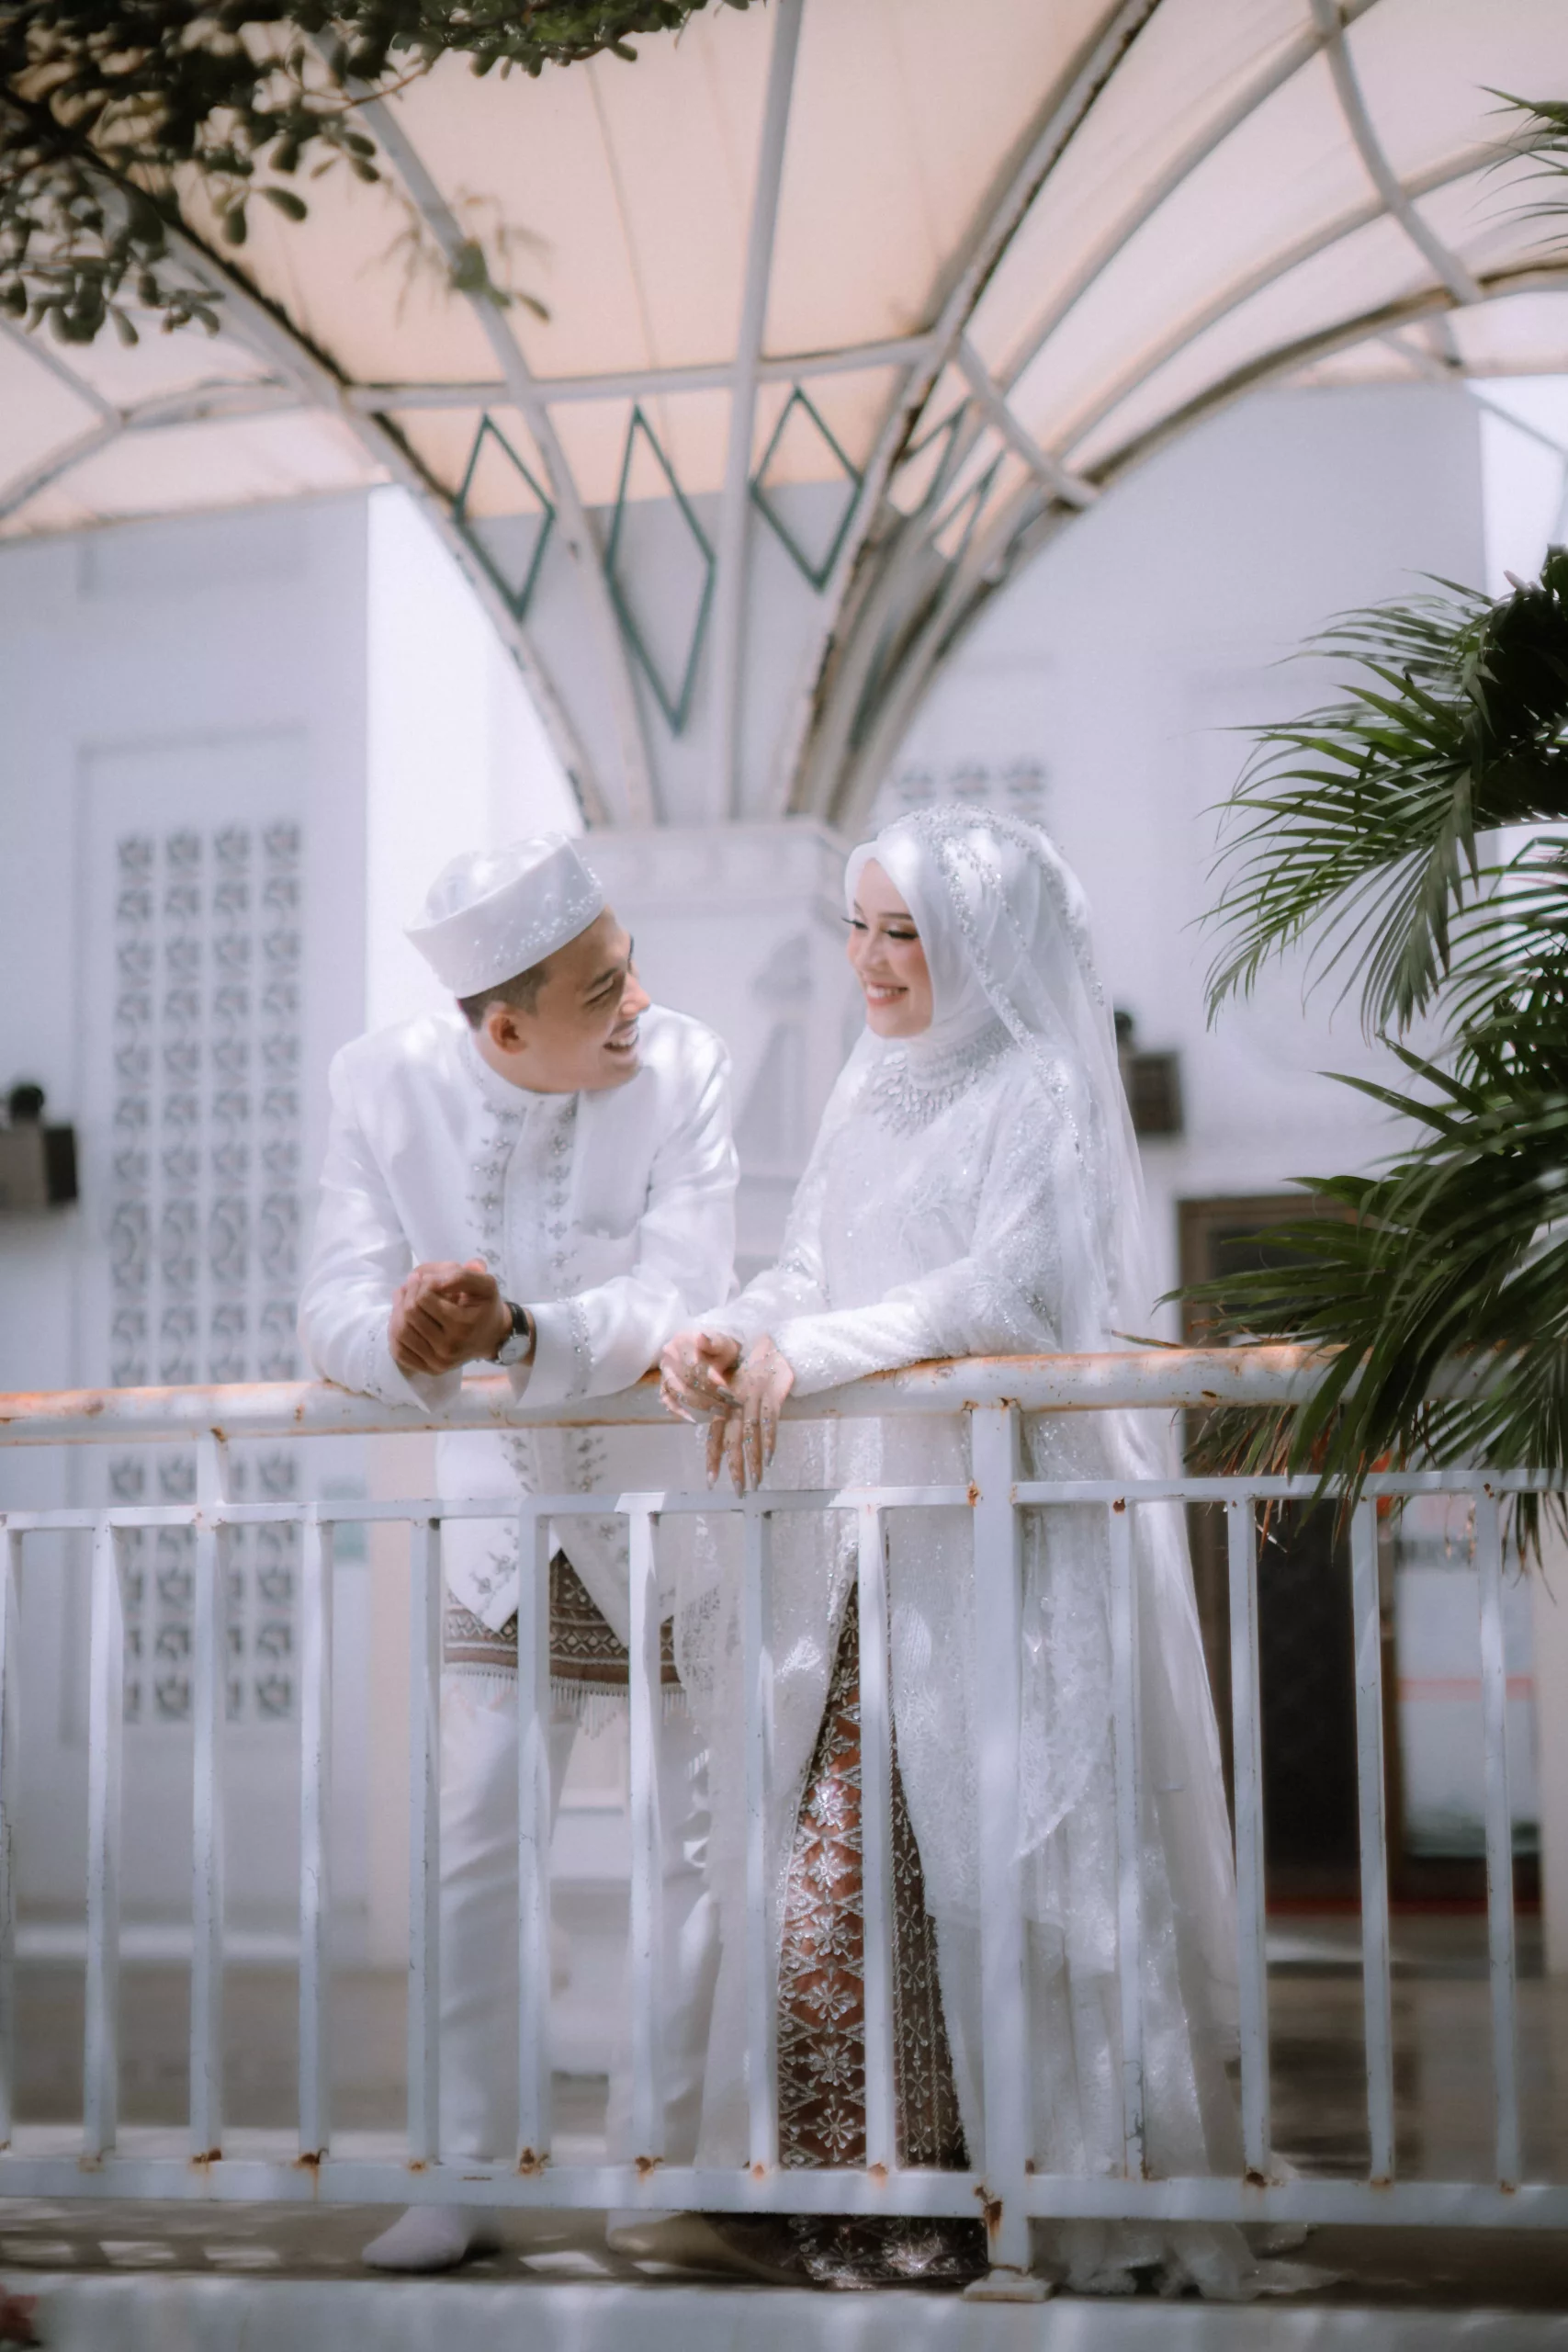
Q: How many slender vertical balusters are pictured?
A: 13